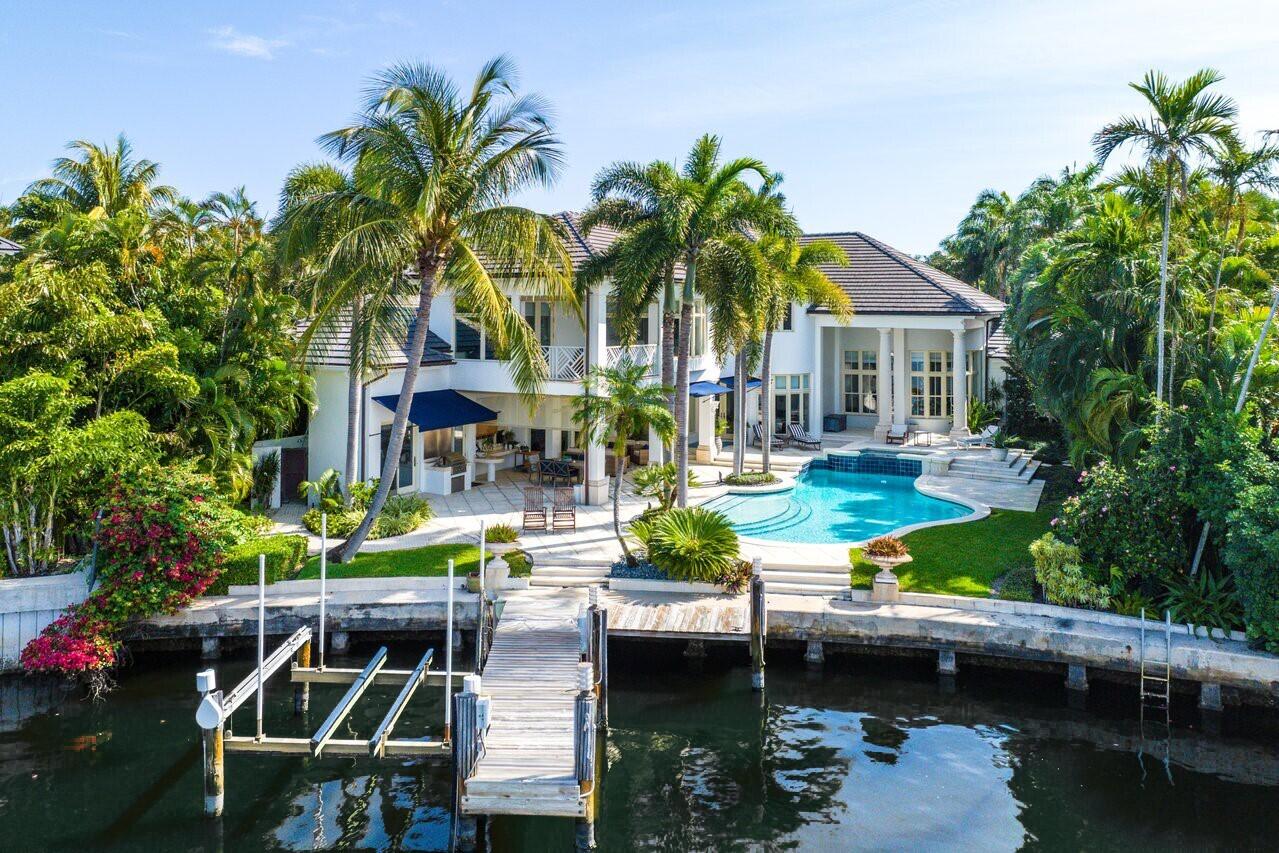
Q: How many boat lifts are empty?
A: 1